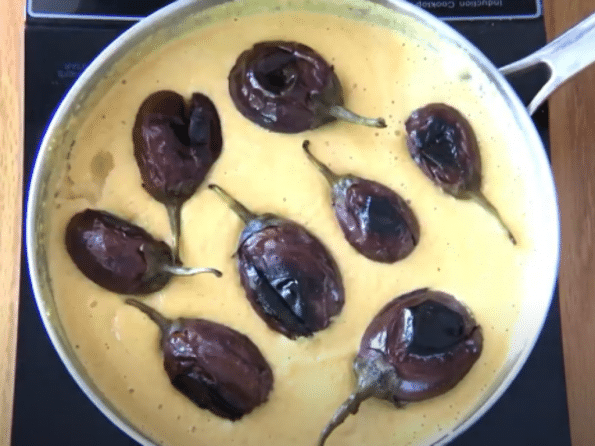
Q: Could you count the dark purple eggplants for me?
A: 8